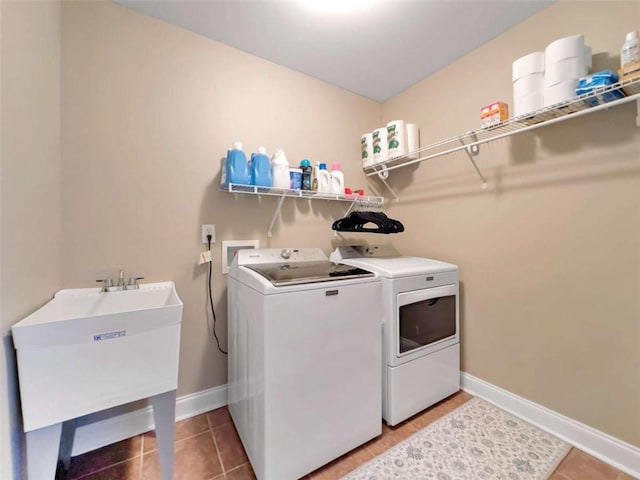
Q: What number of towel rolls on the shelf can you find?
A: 4